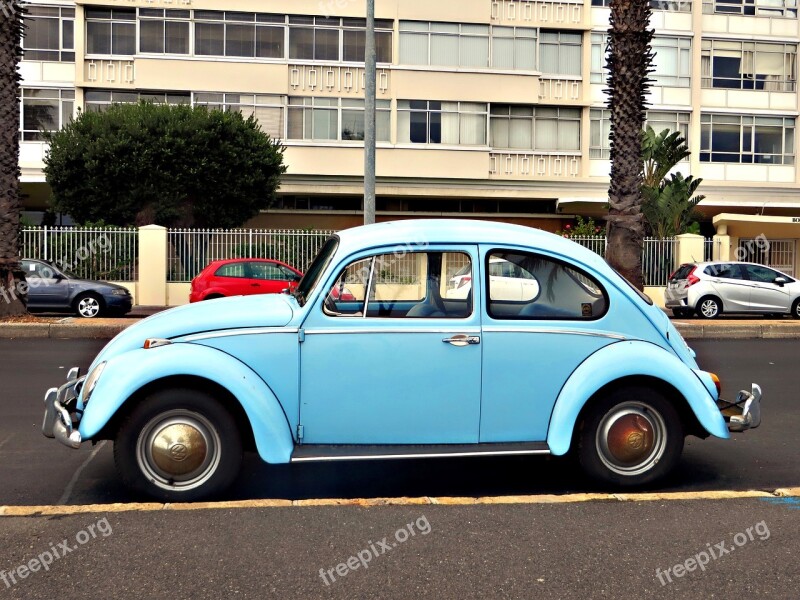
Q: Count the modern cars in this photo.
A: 4